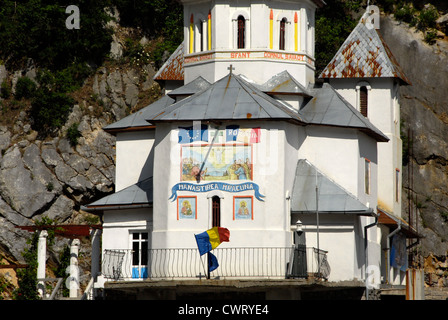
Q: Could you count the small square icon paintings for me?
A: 2